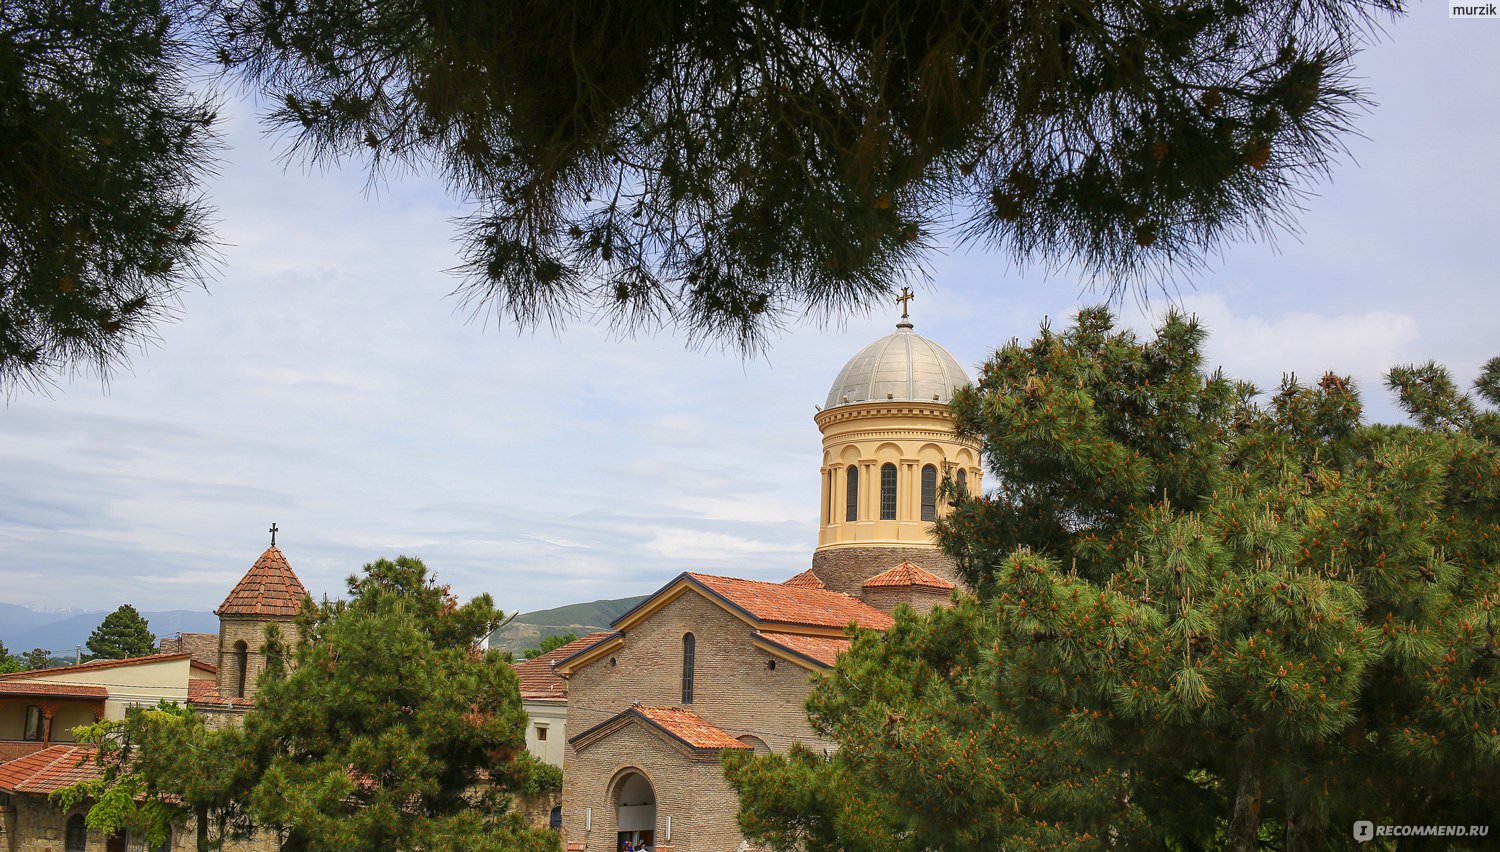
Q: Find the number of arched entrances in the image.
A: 1